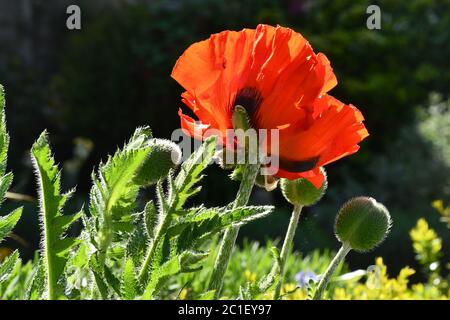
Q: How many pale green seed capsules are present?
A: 3